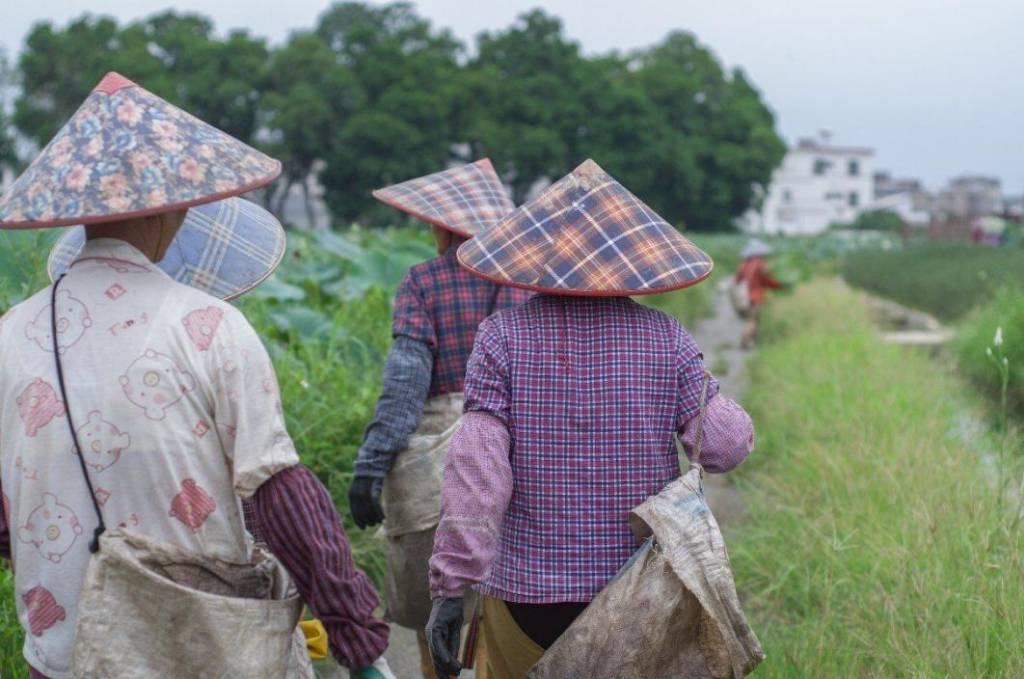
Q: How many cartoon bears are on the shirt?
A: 8